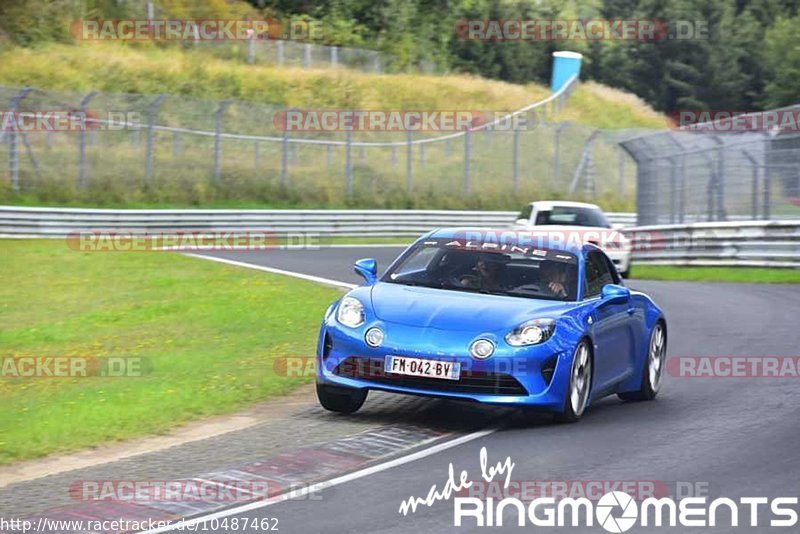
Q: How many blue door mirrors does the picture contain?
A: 2